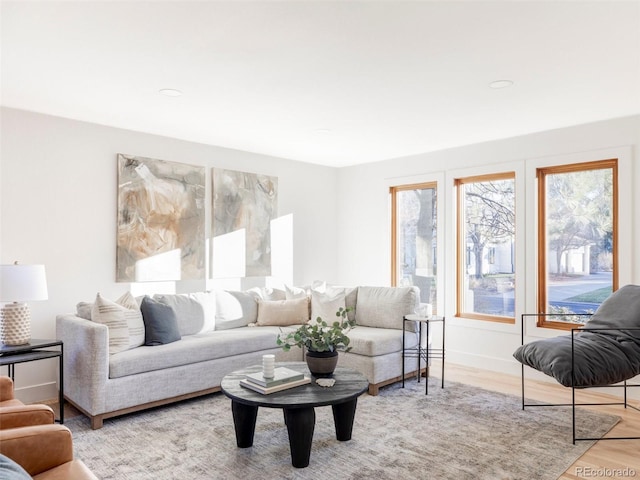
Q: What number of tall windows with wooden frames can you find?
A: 3